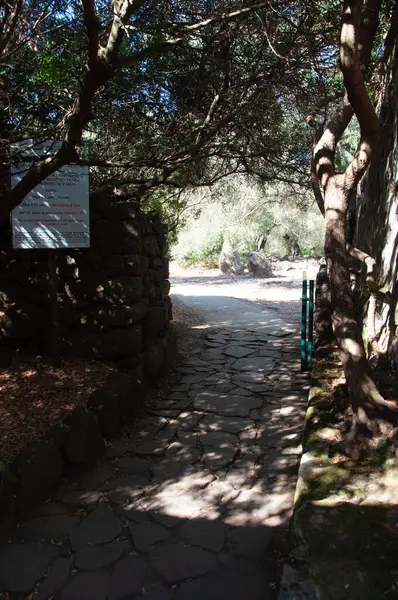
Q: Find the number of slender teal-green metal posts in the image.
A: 2